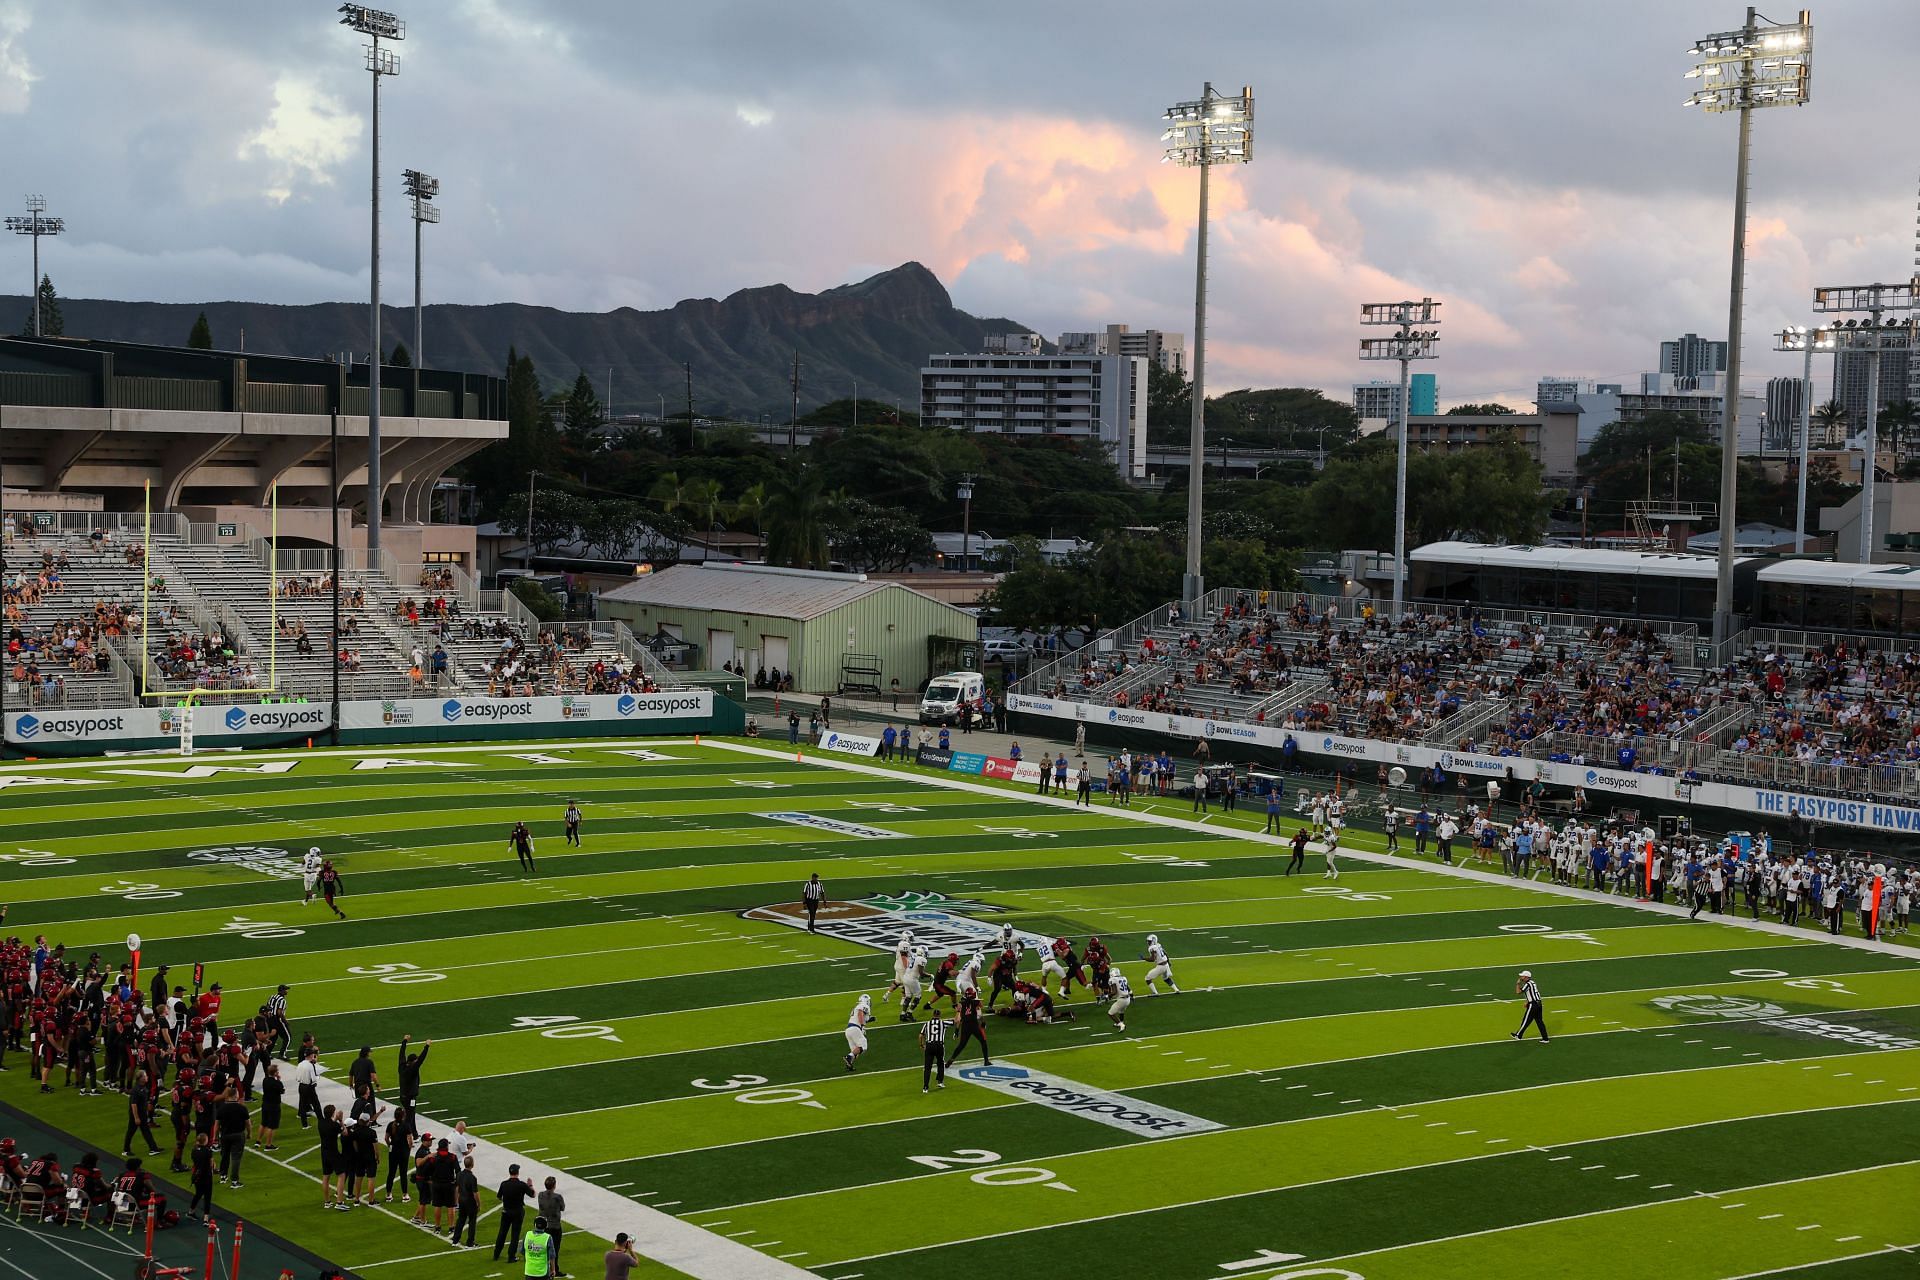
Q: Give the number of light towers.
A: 8